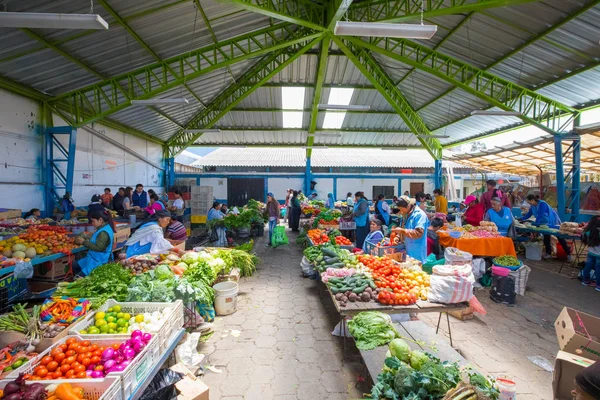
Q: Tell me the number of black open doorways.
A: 1